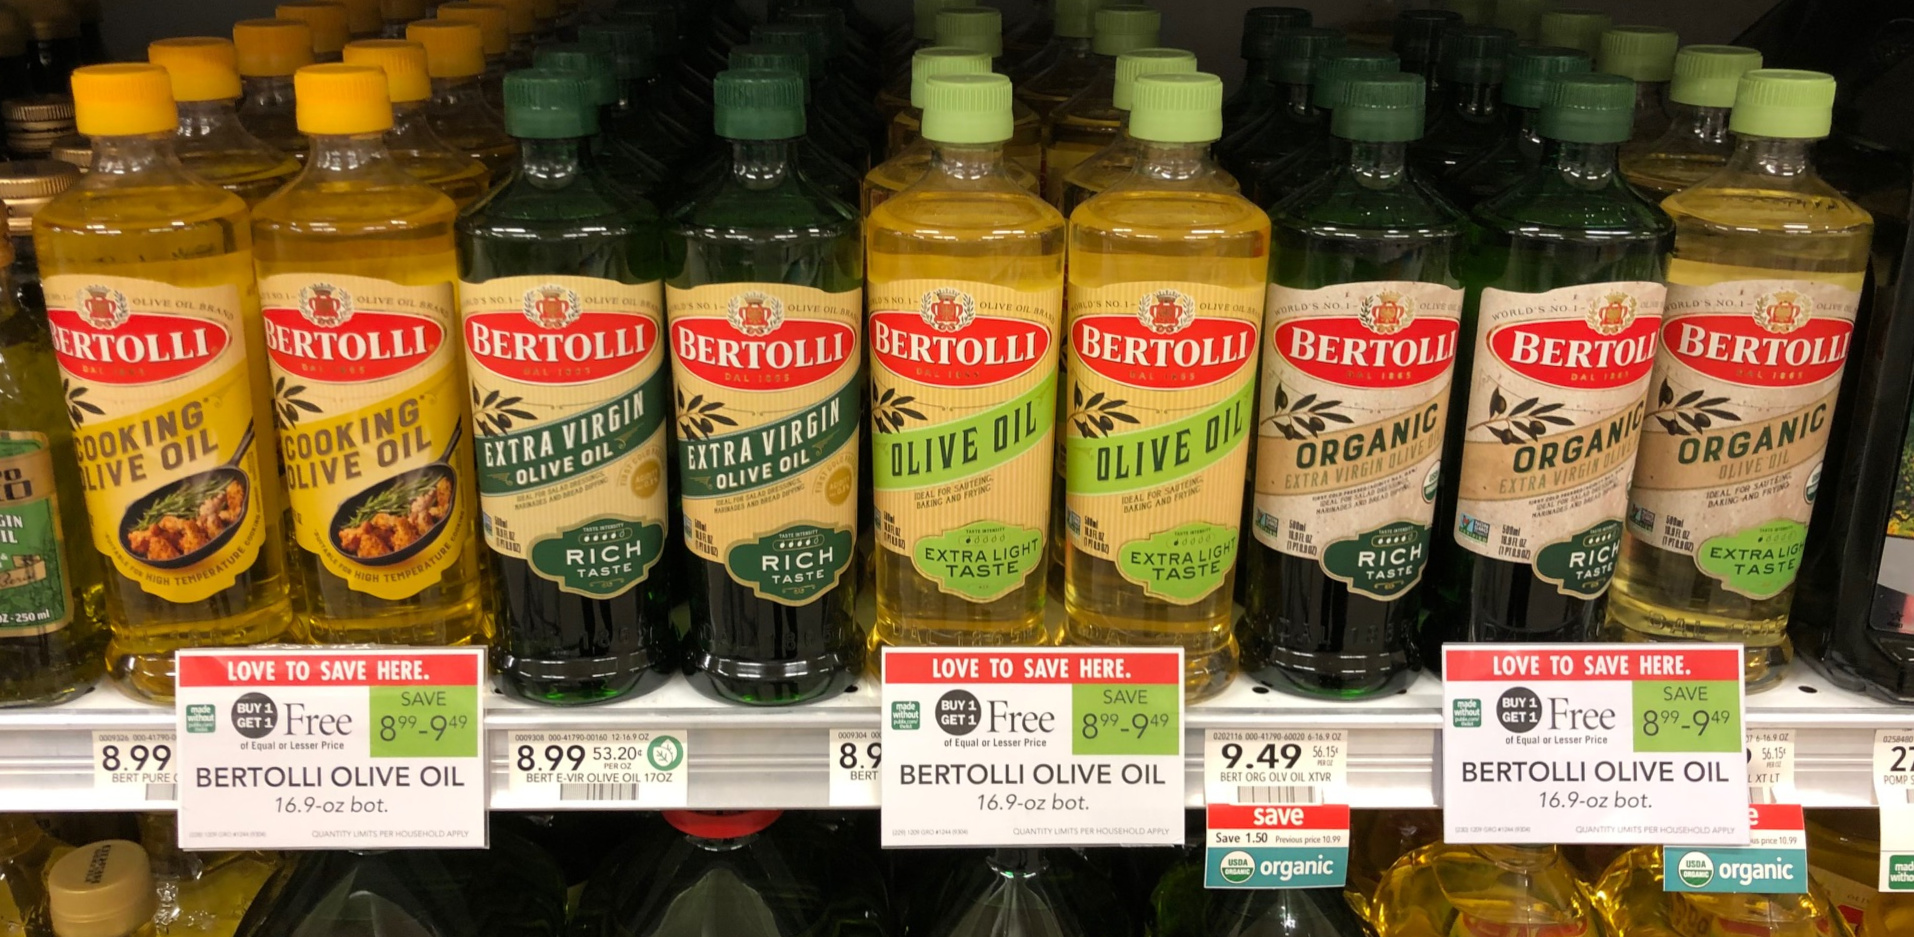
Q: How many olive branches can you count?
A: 9